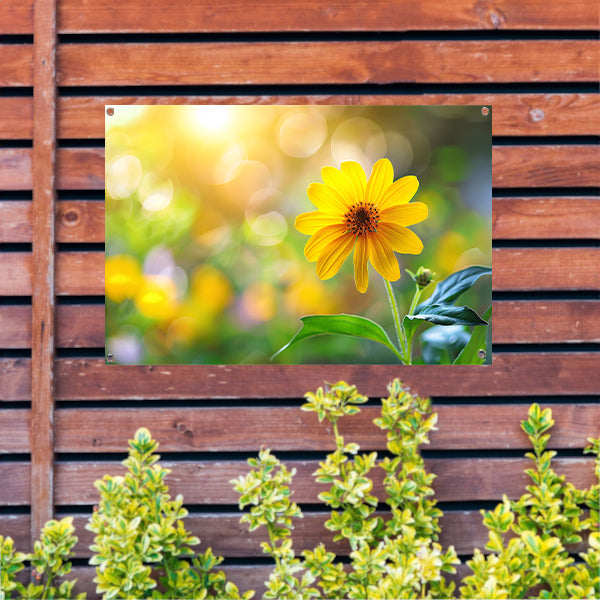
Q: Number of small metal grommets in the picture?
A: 4